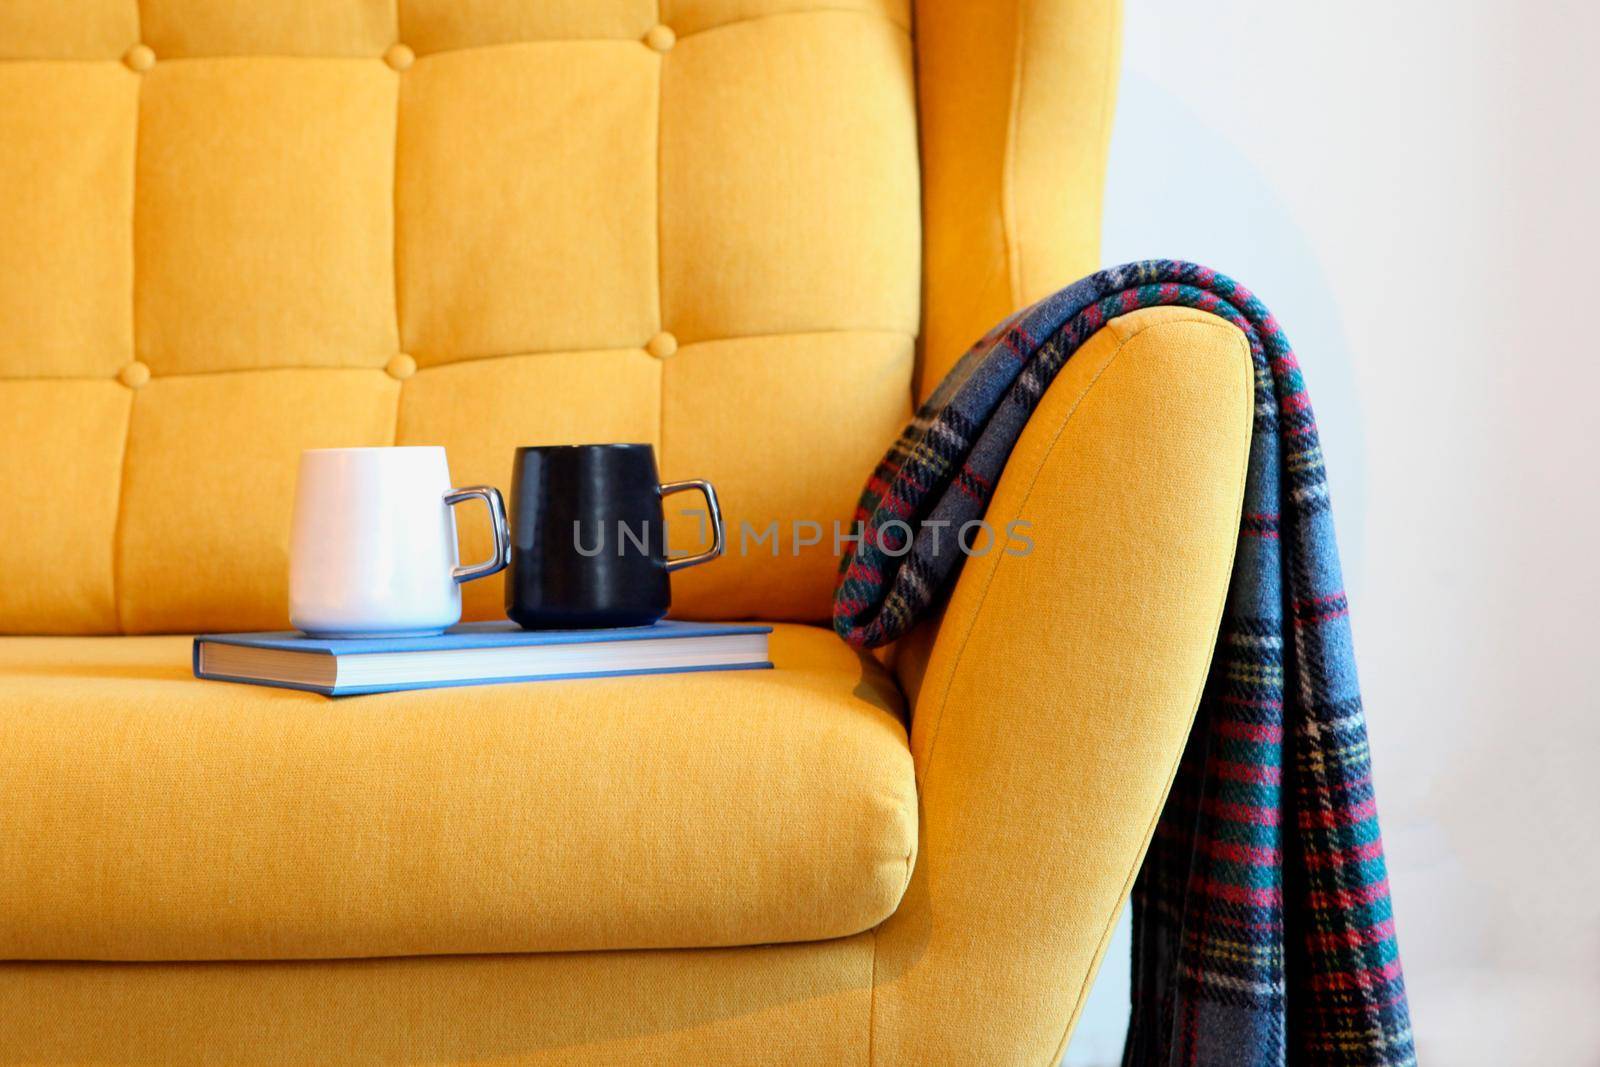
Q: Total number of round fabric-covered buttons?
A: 6